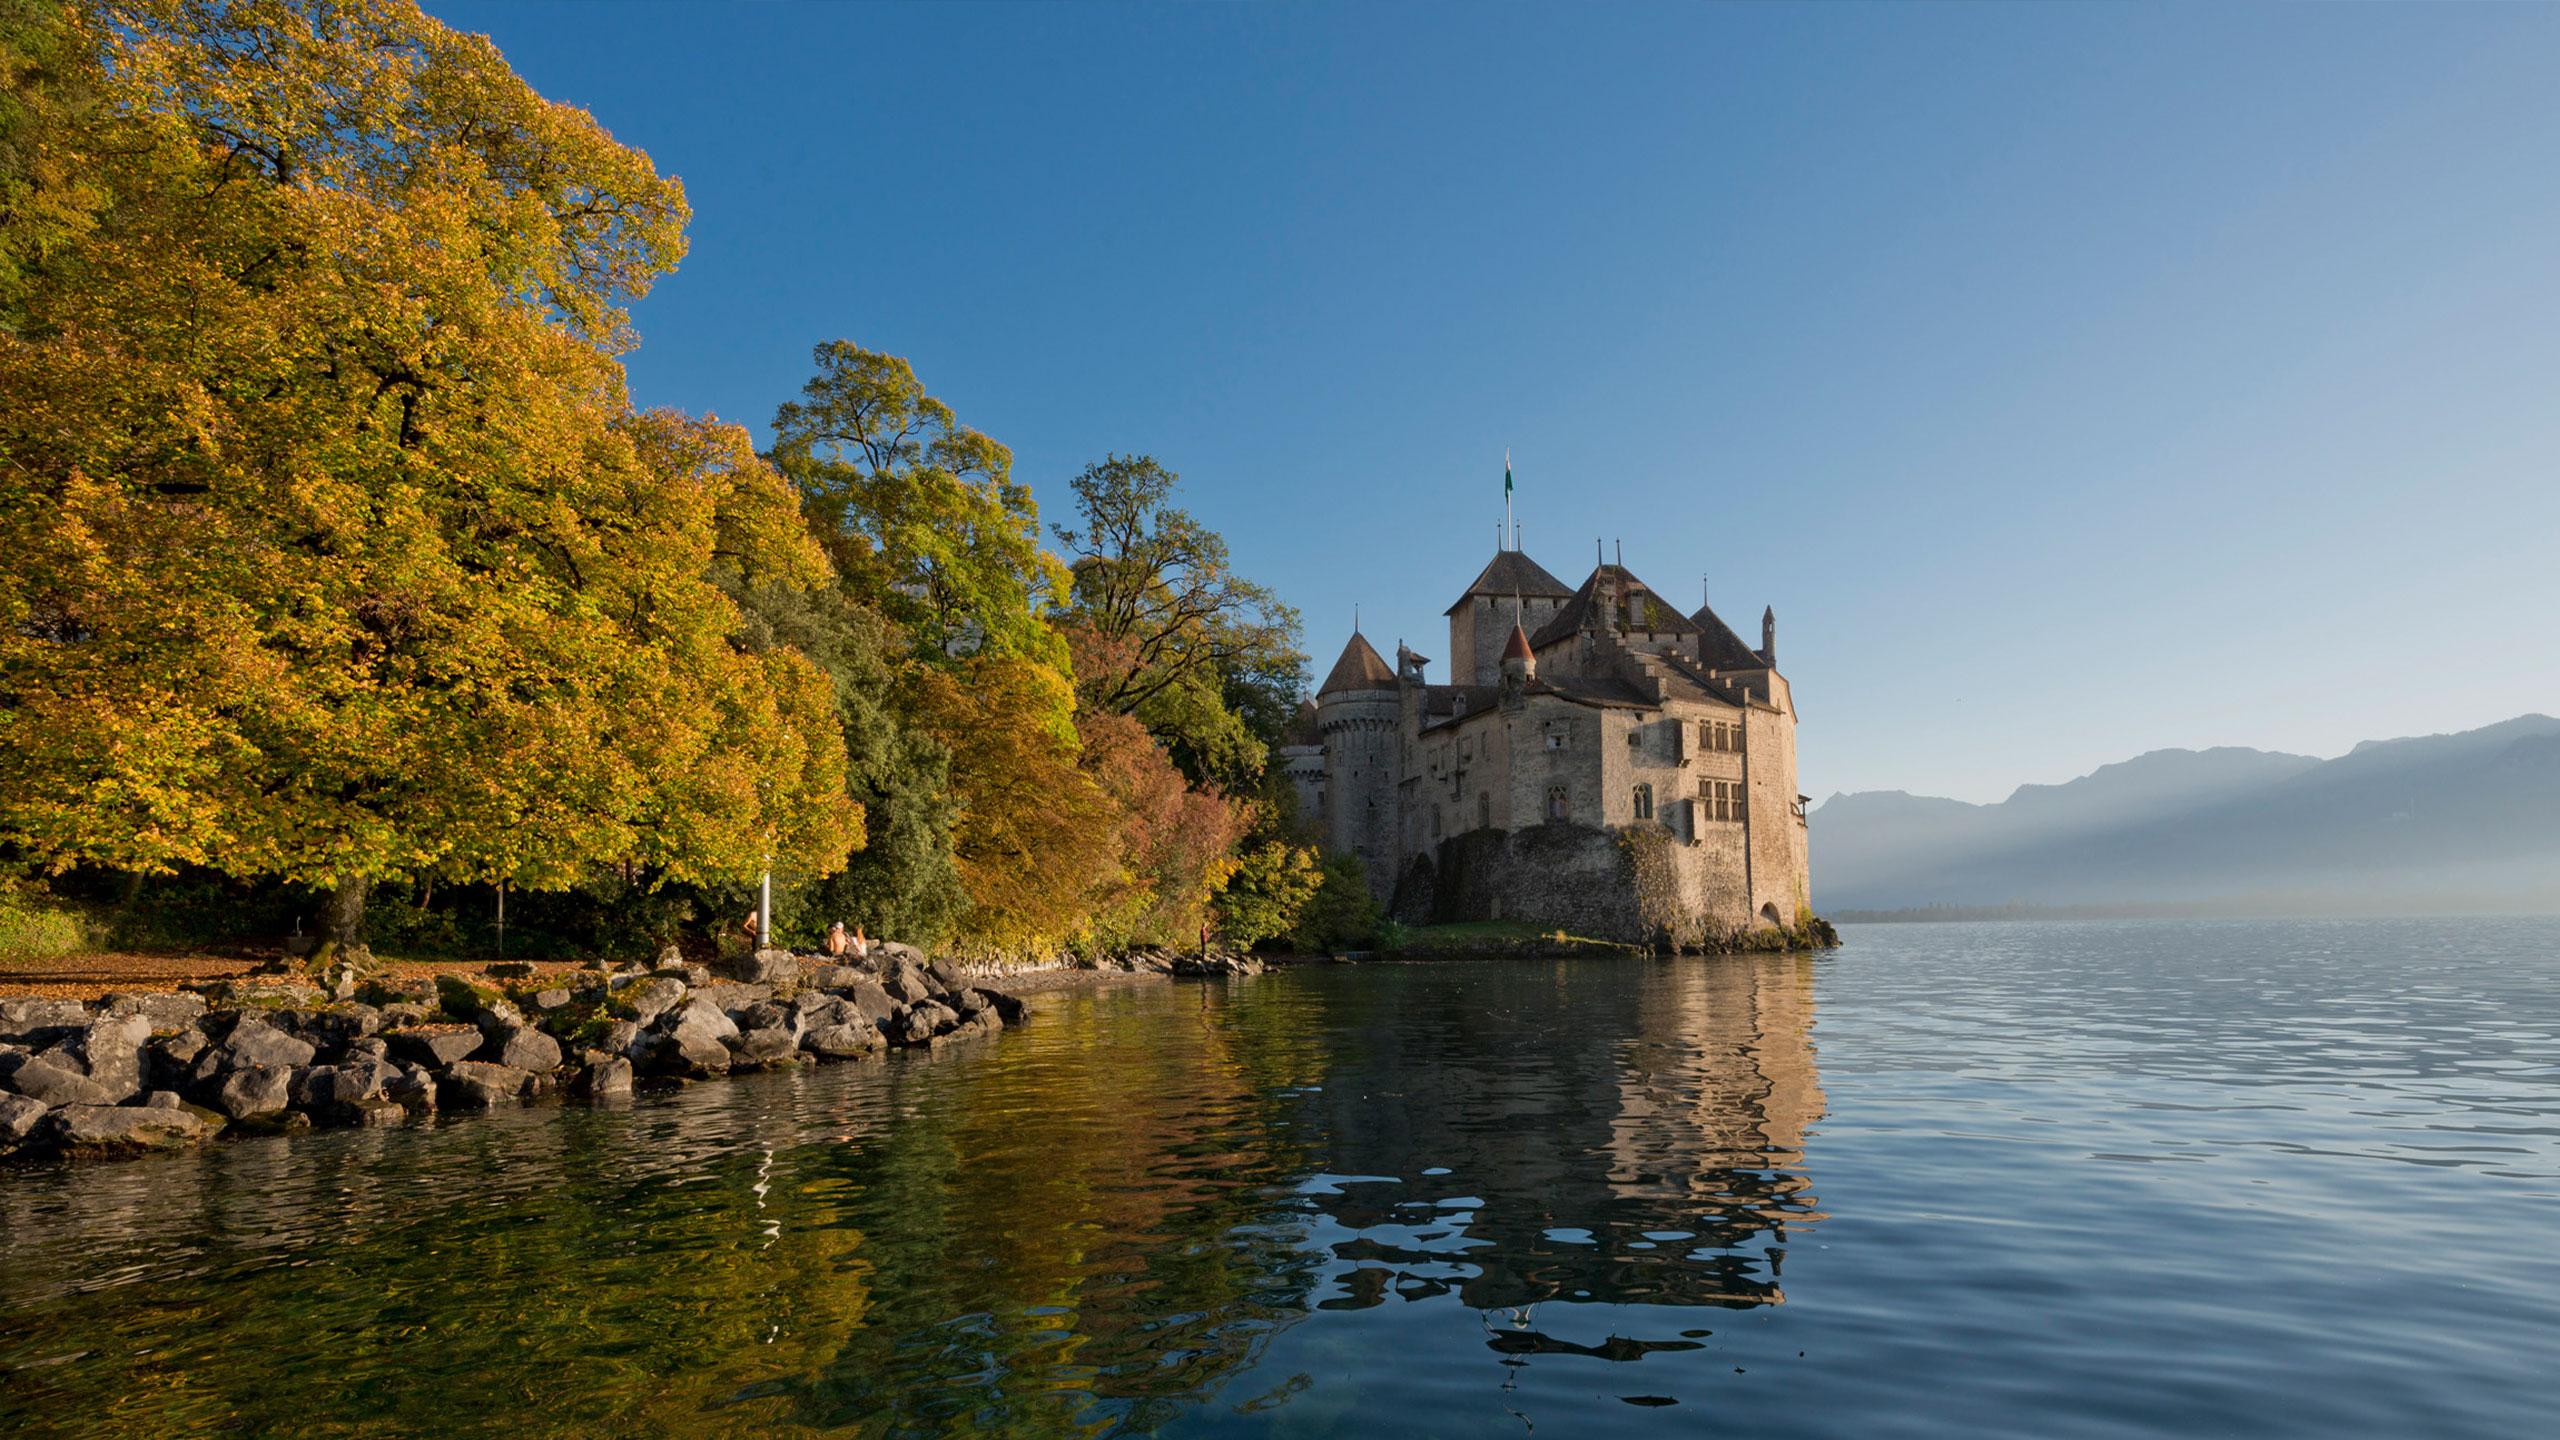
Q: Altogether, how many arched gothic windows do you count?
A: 2